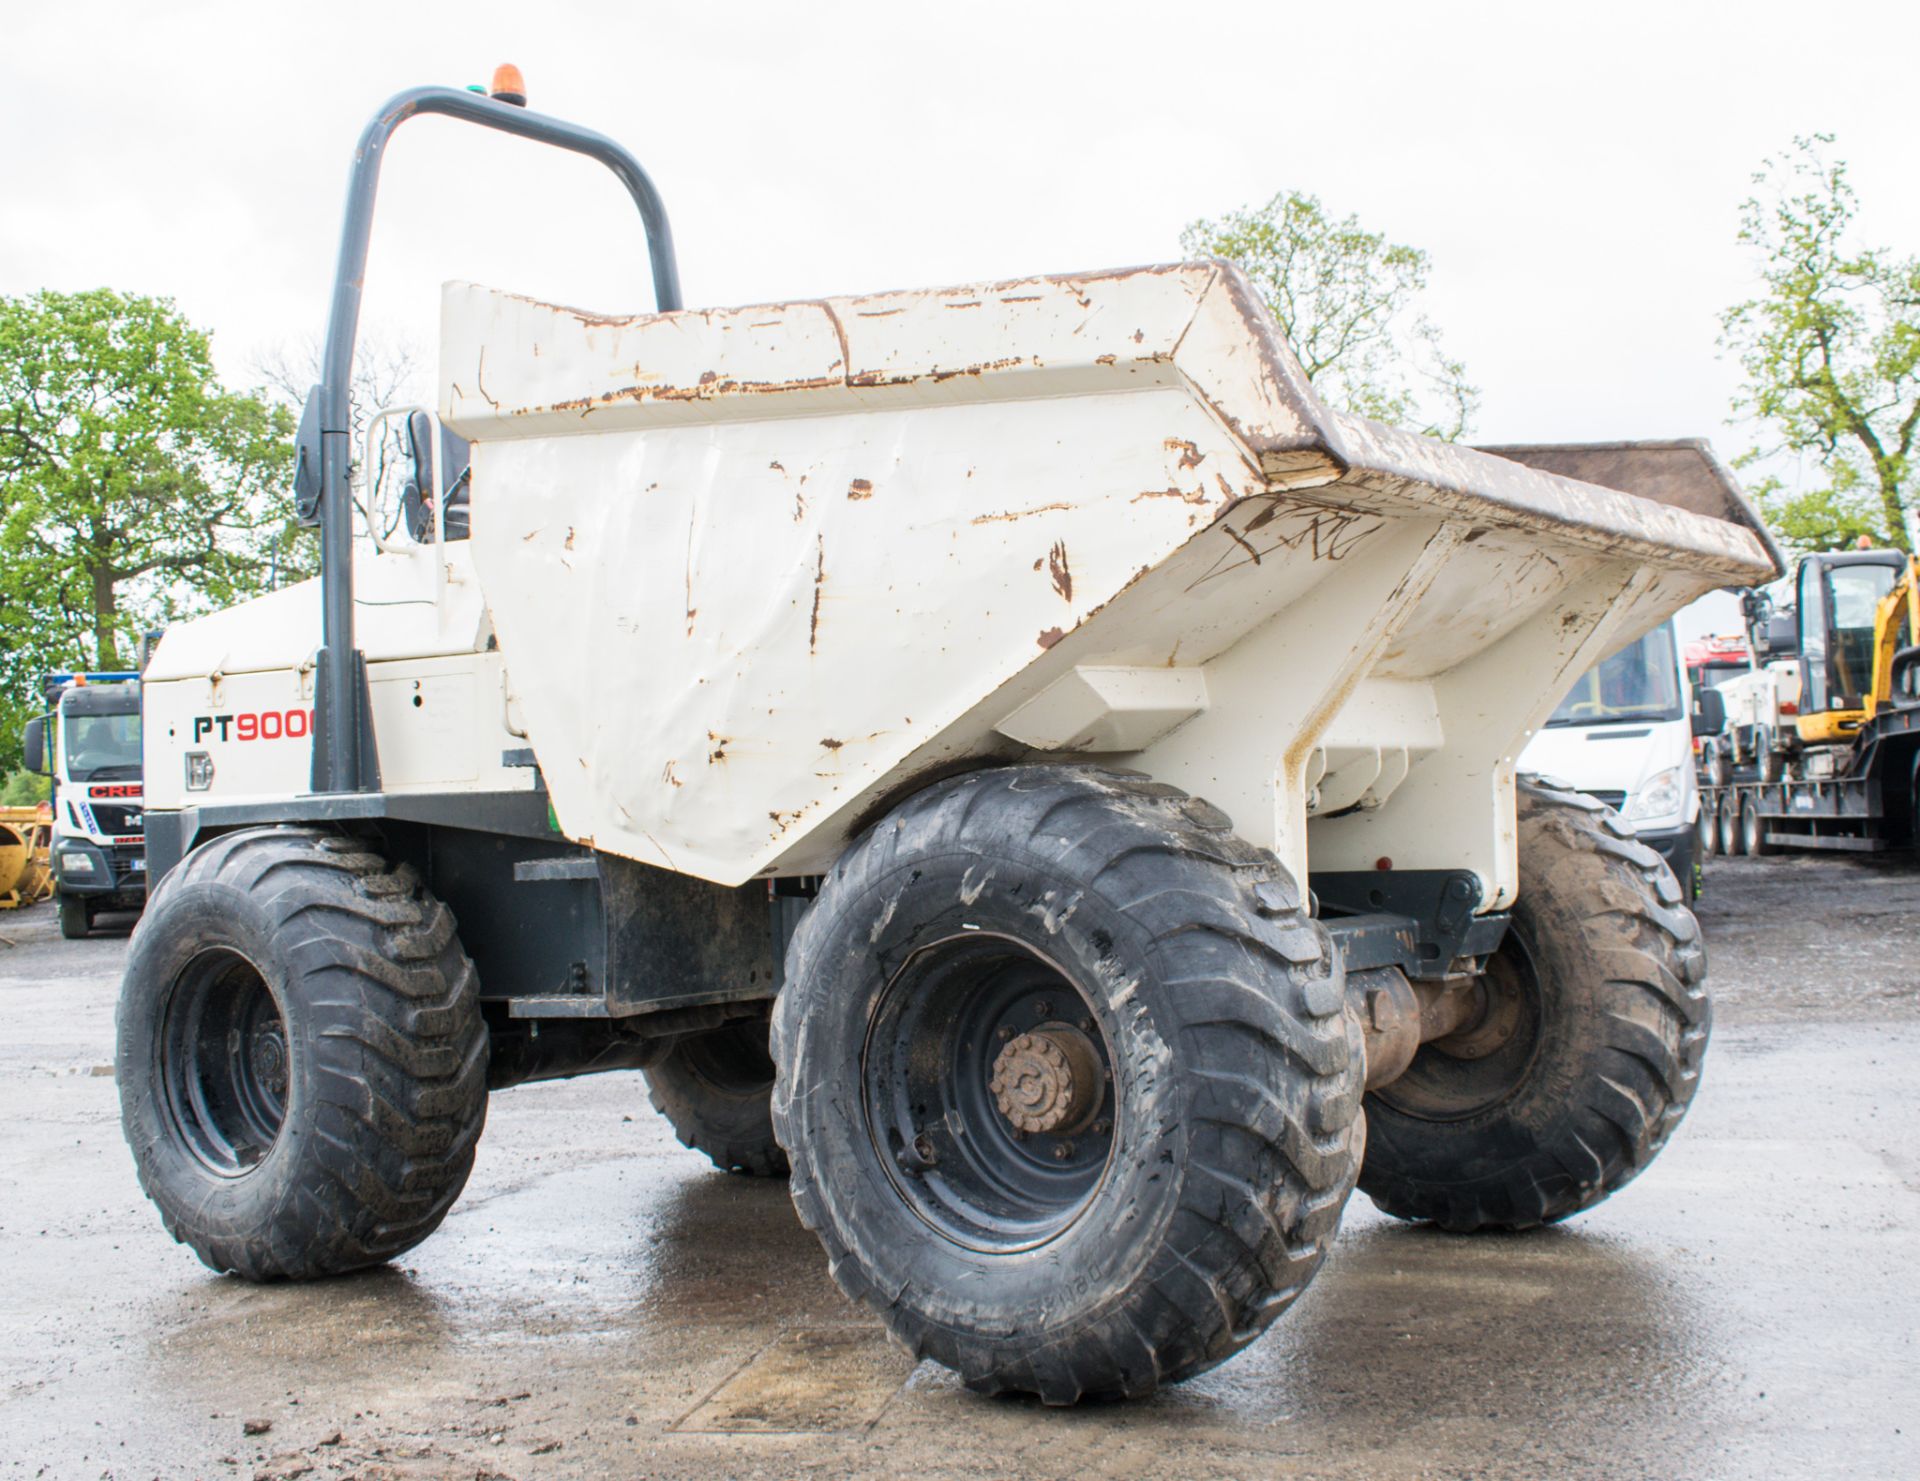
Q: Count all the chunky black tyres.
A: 4